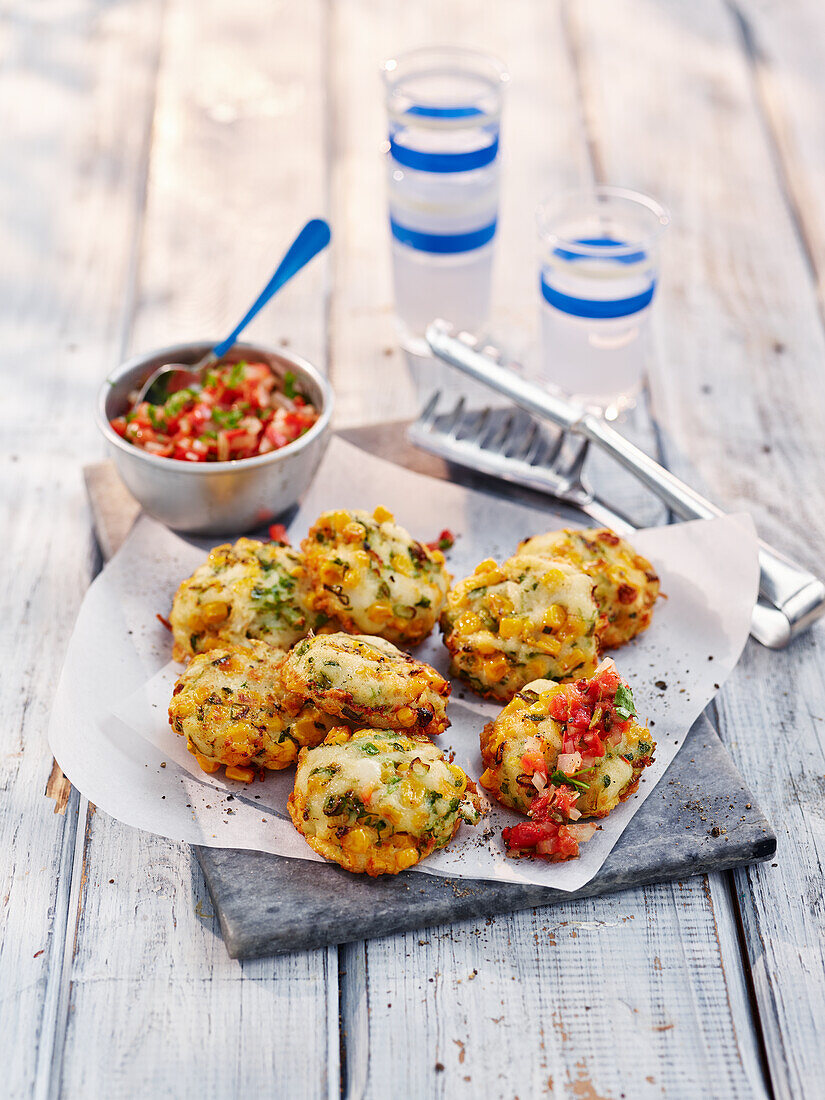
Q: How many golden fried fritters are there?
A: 8